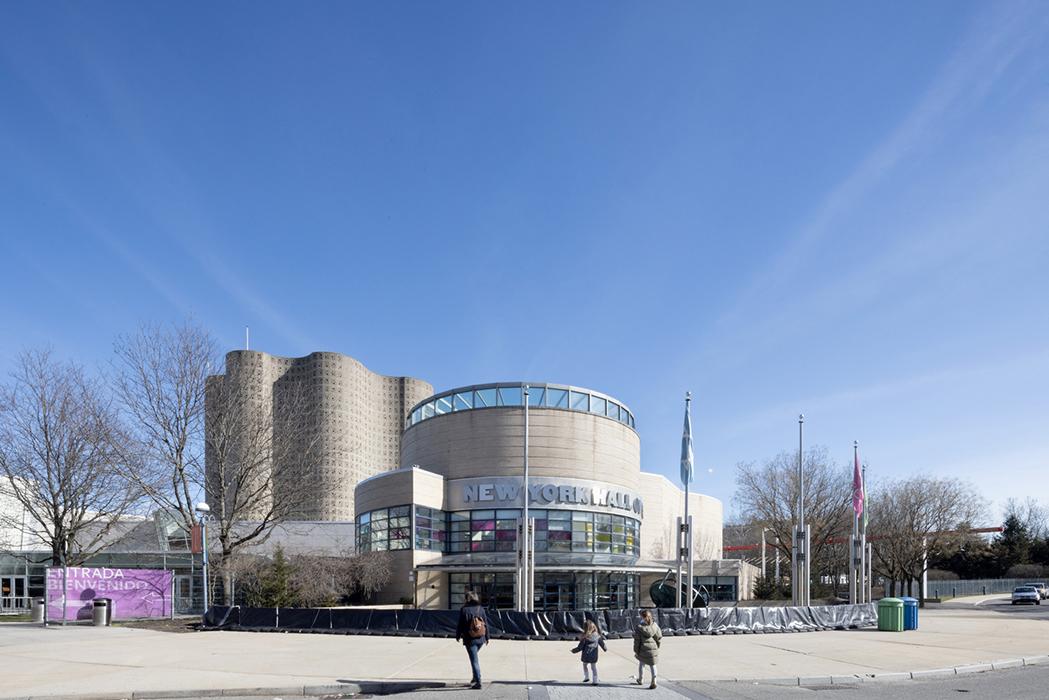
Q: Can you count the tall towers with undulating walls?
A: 1